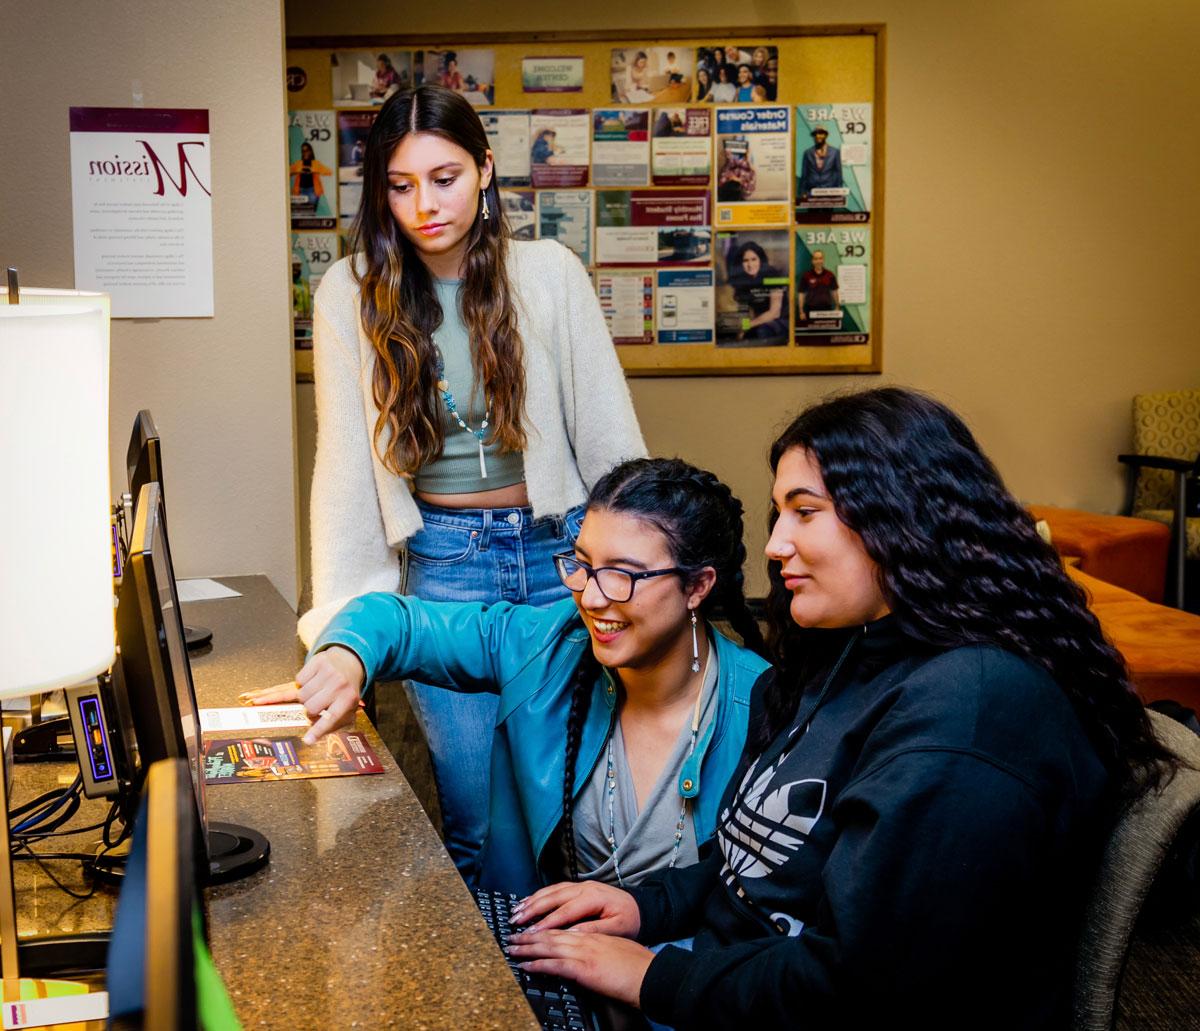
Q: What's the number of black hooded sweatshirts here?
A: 1